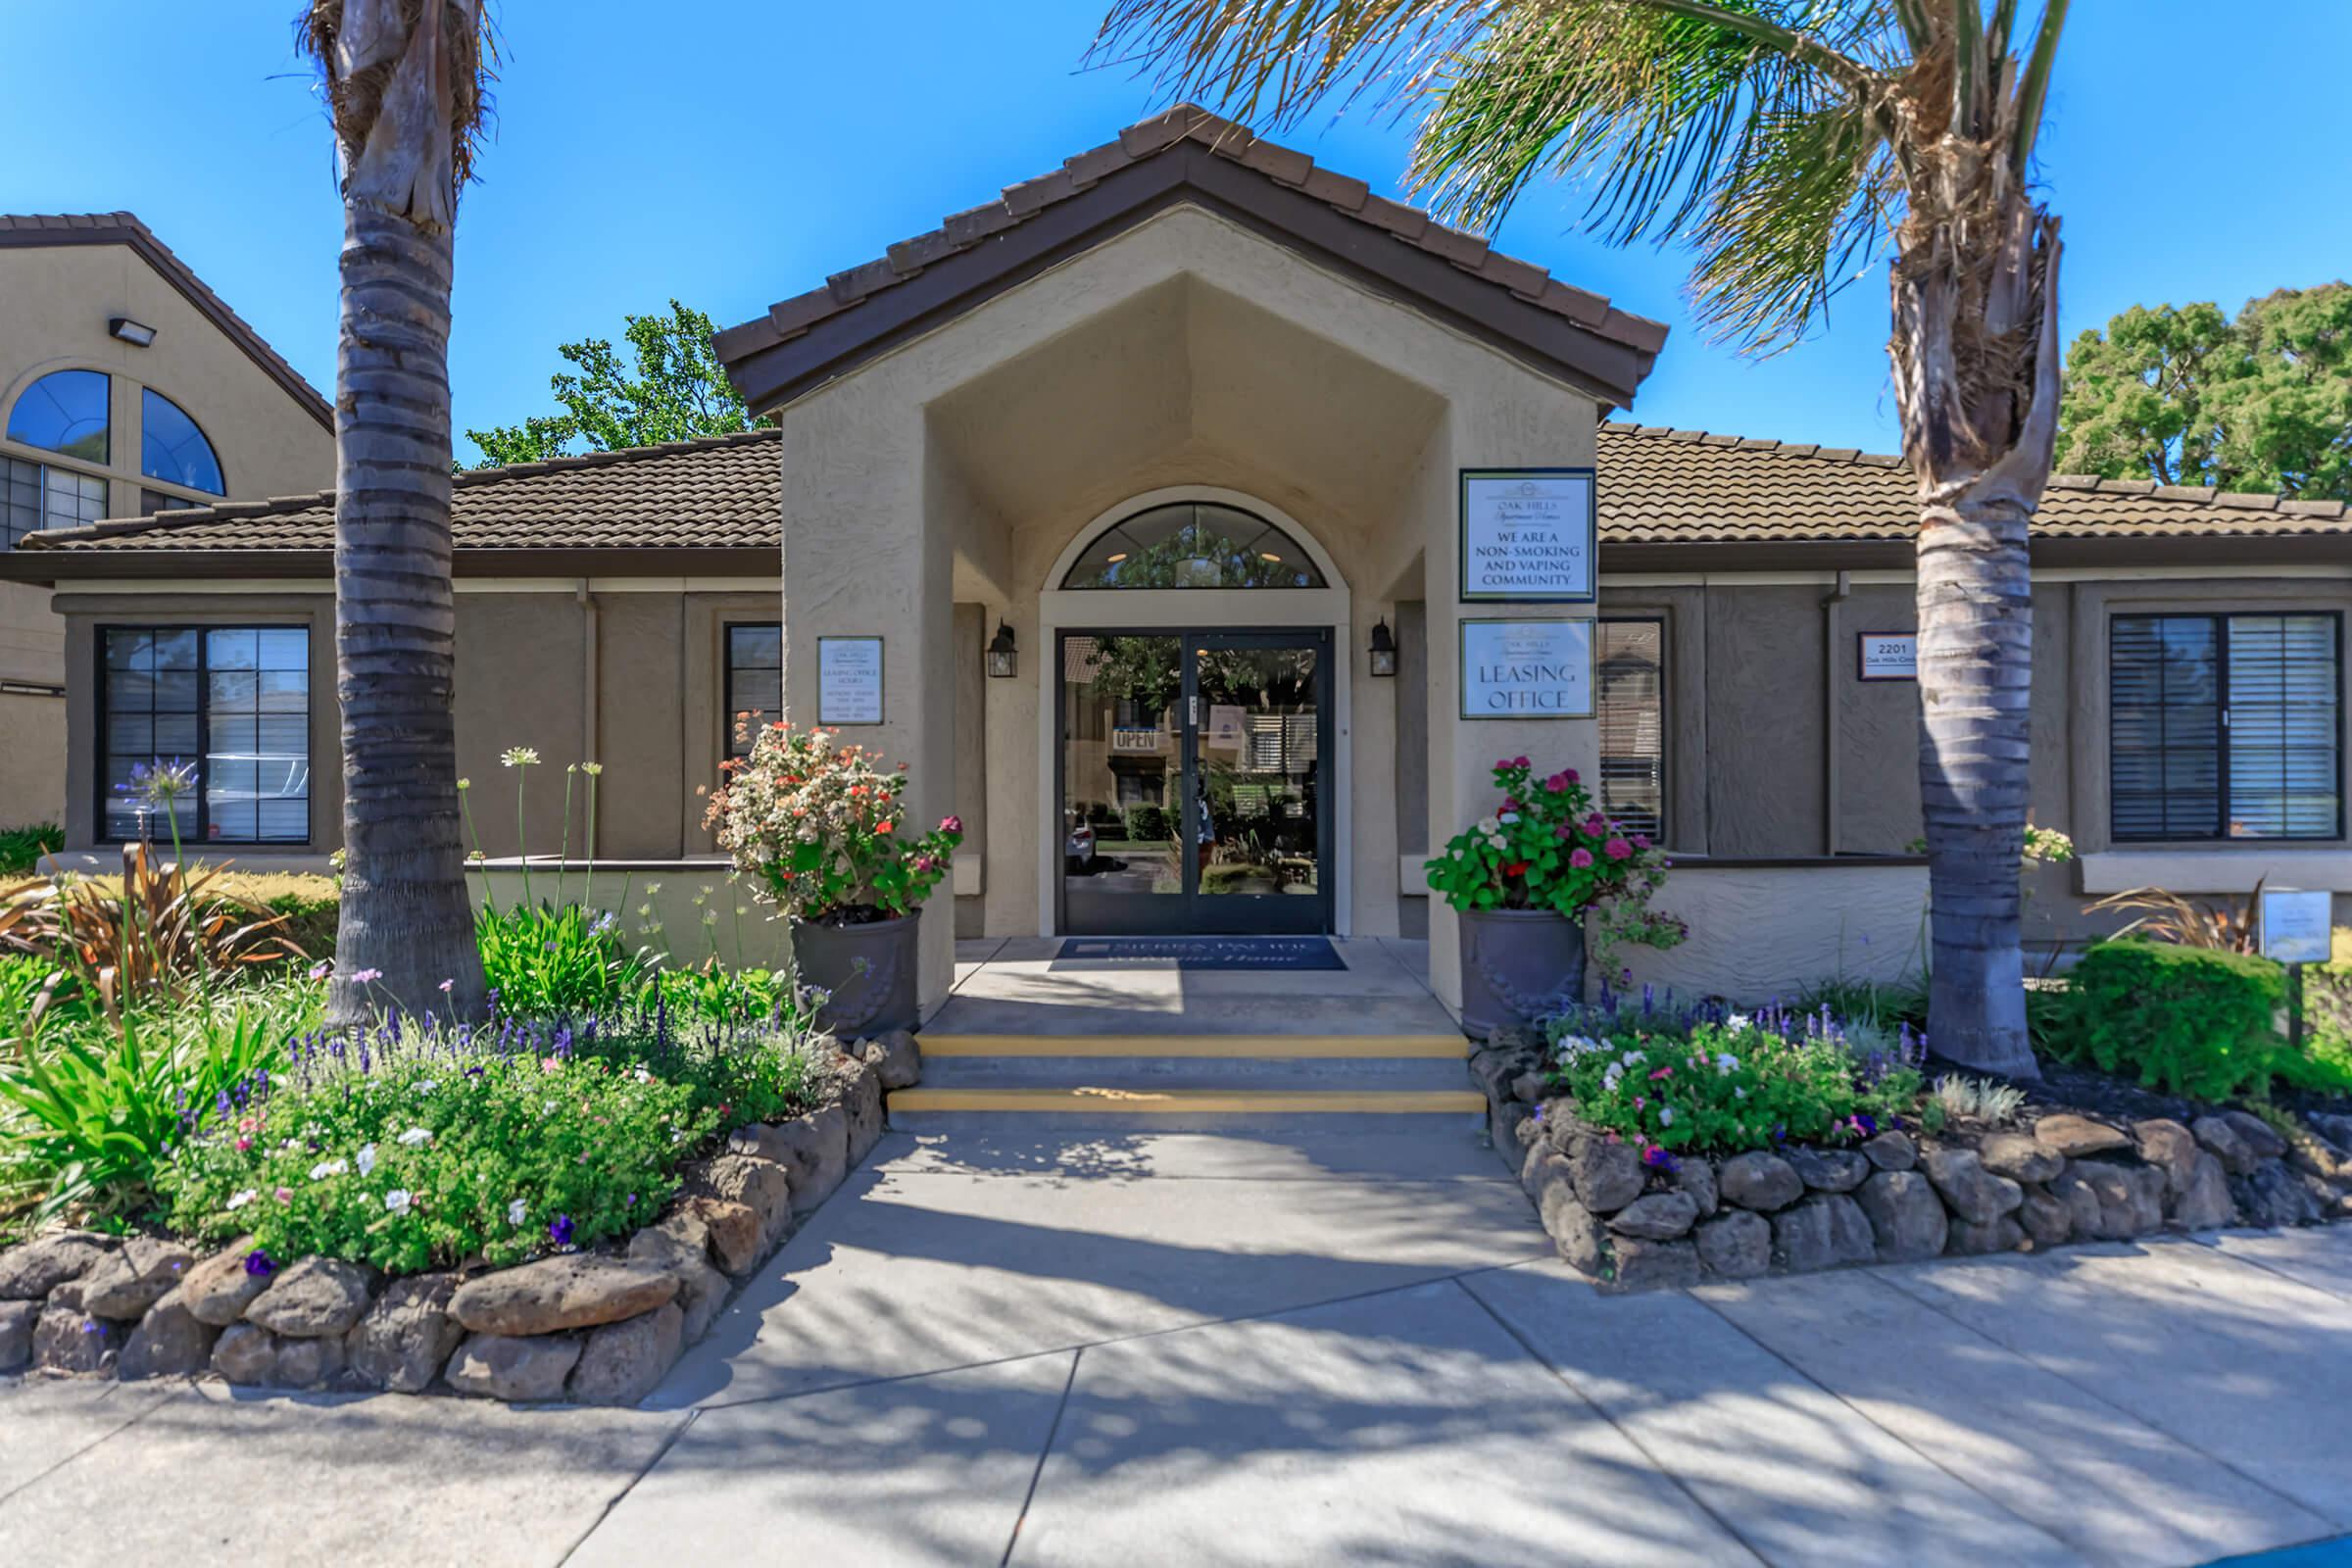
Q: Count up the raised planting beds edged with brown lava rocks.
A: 2